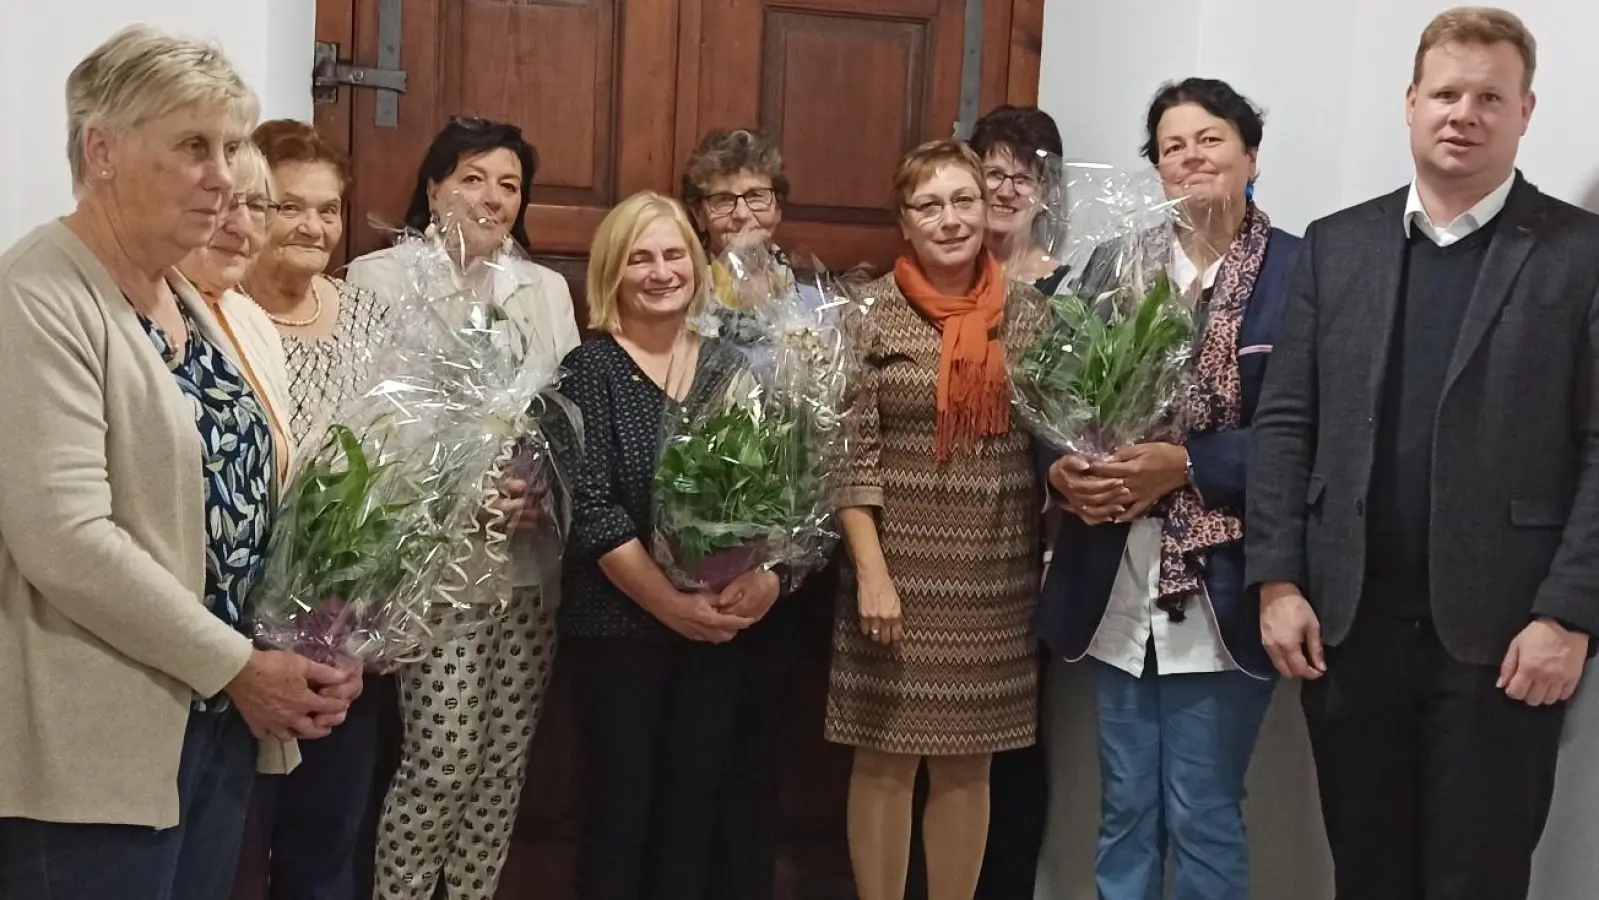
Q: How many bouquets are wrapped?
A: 4